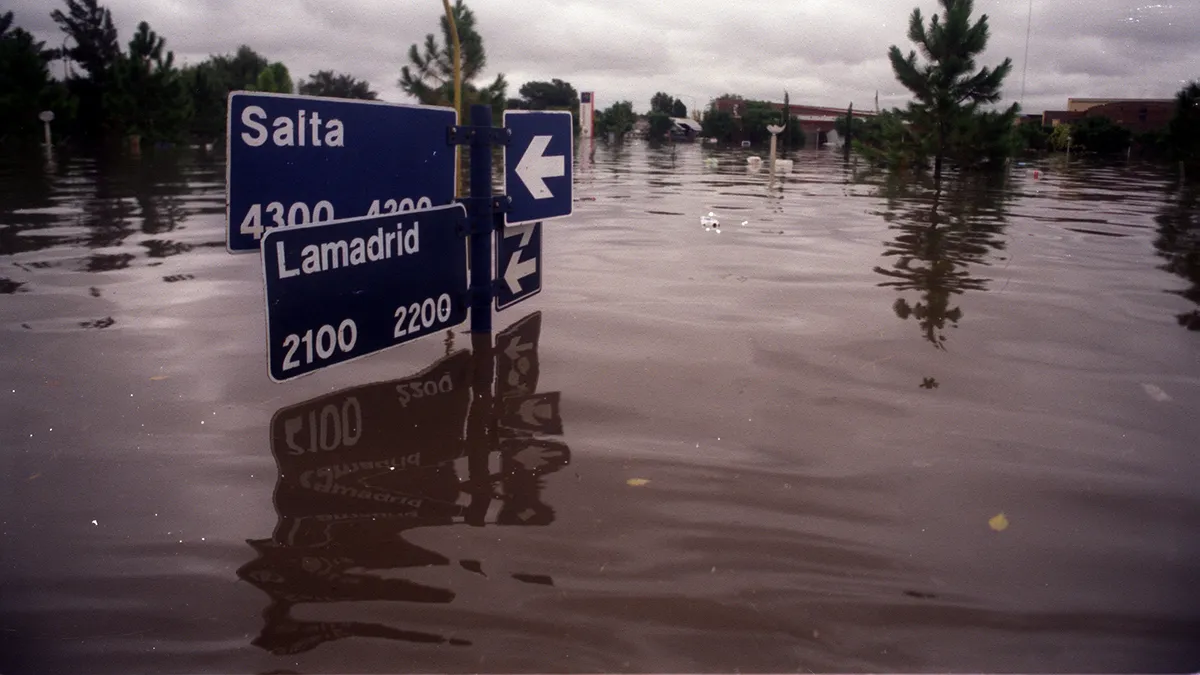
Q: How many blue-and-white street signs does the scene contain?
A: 4